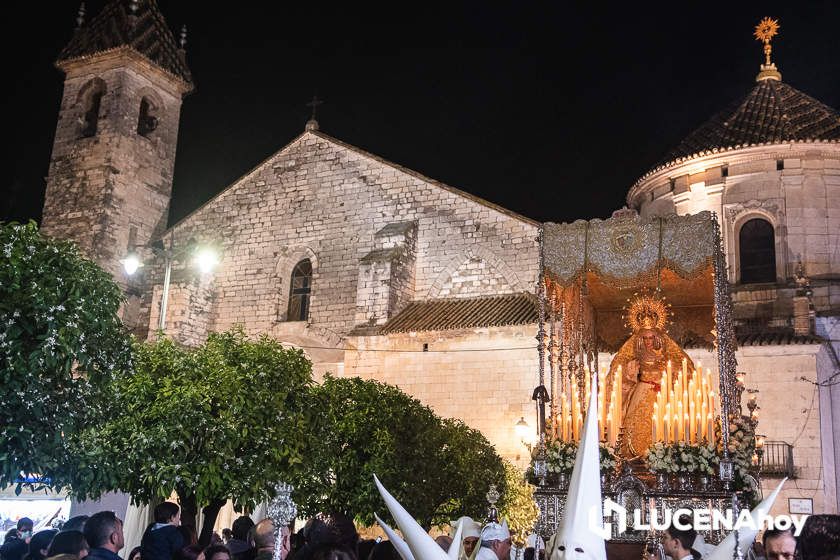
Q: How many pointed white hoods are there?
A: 5